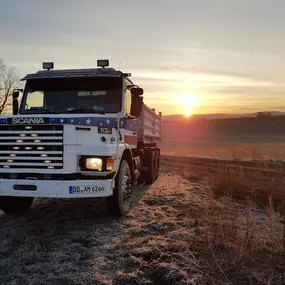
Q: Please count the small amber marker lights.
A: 14